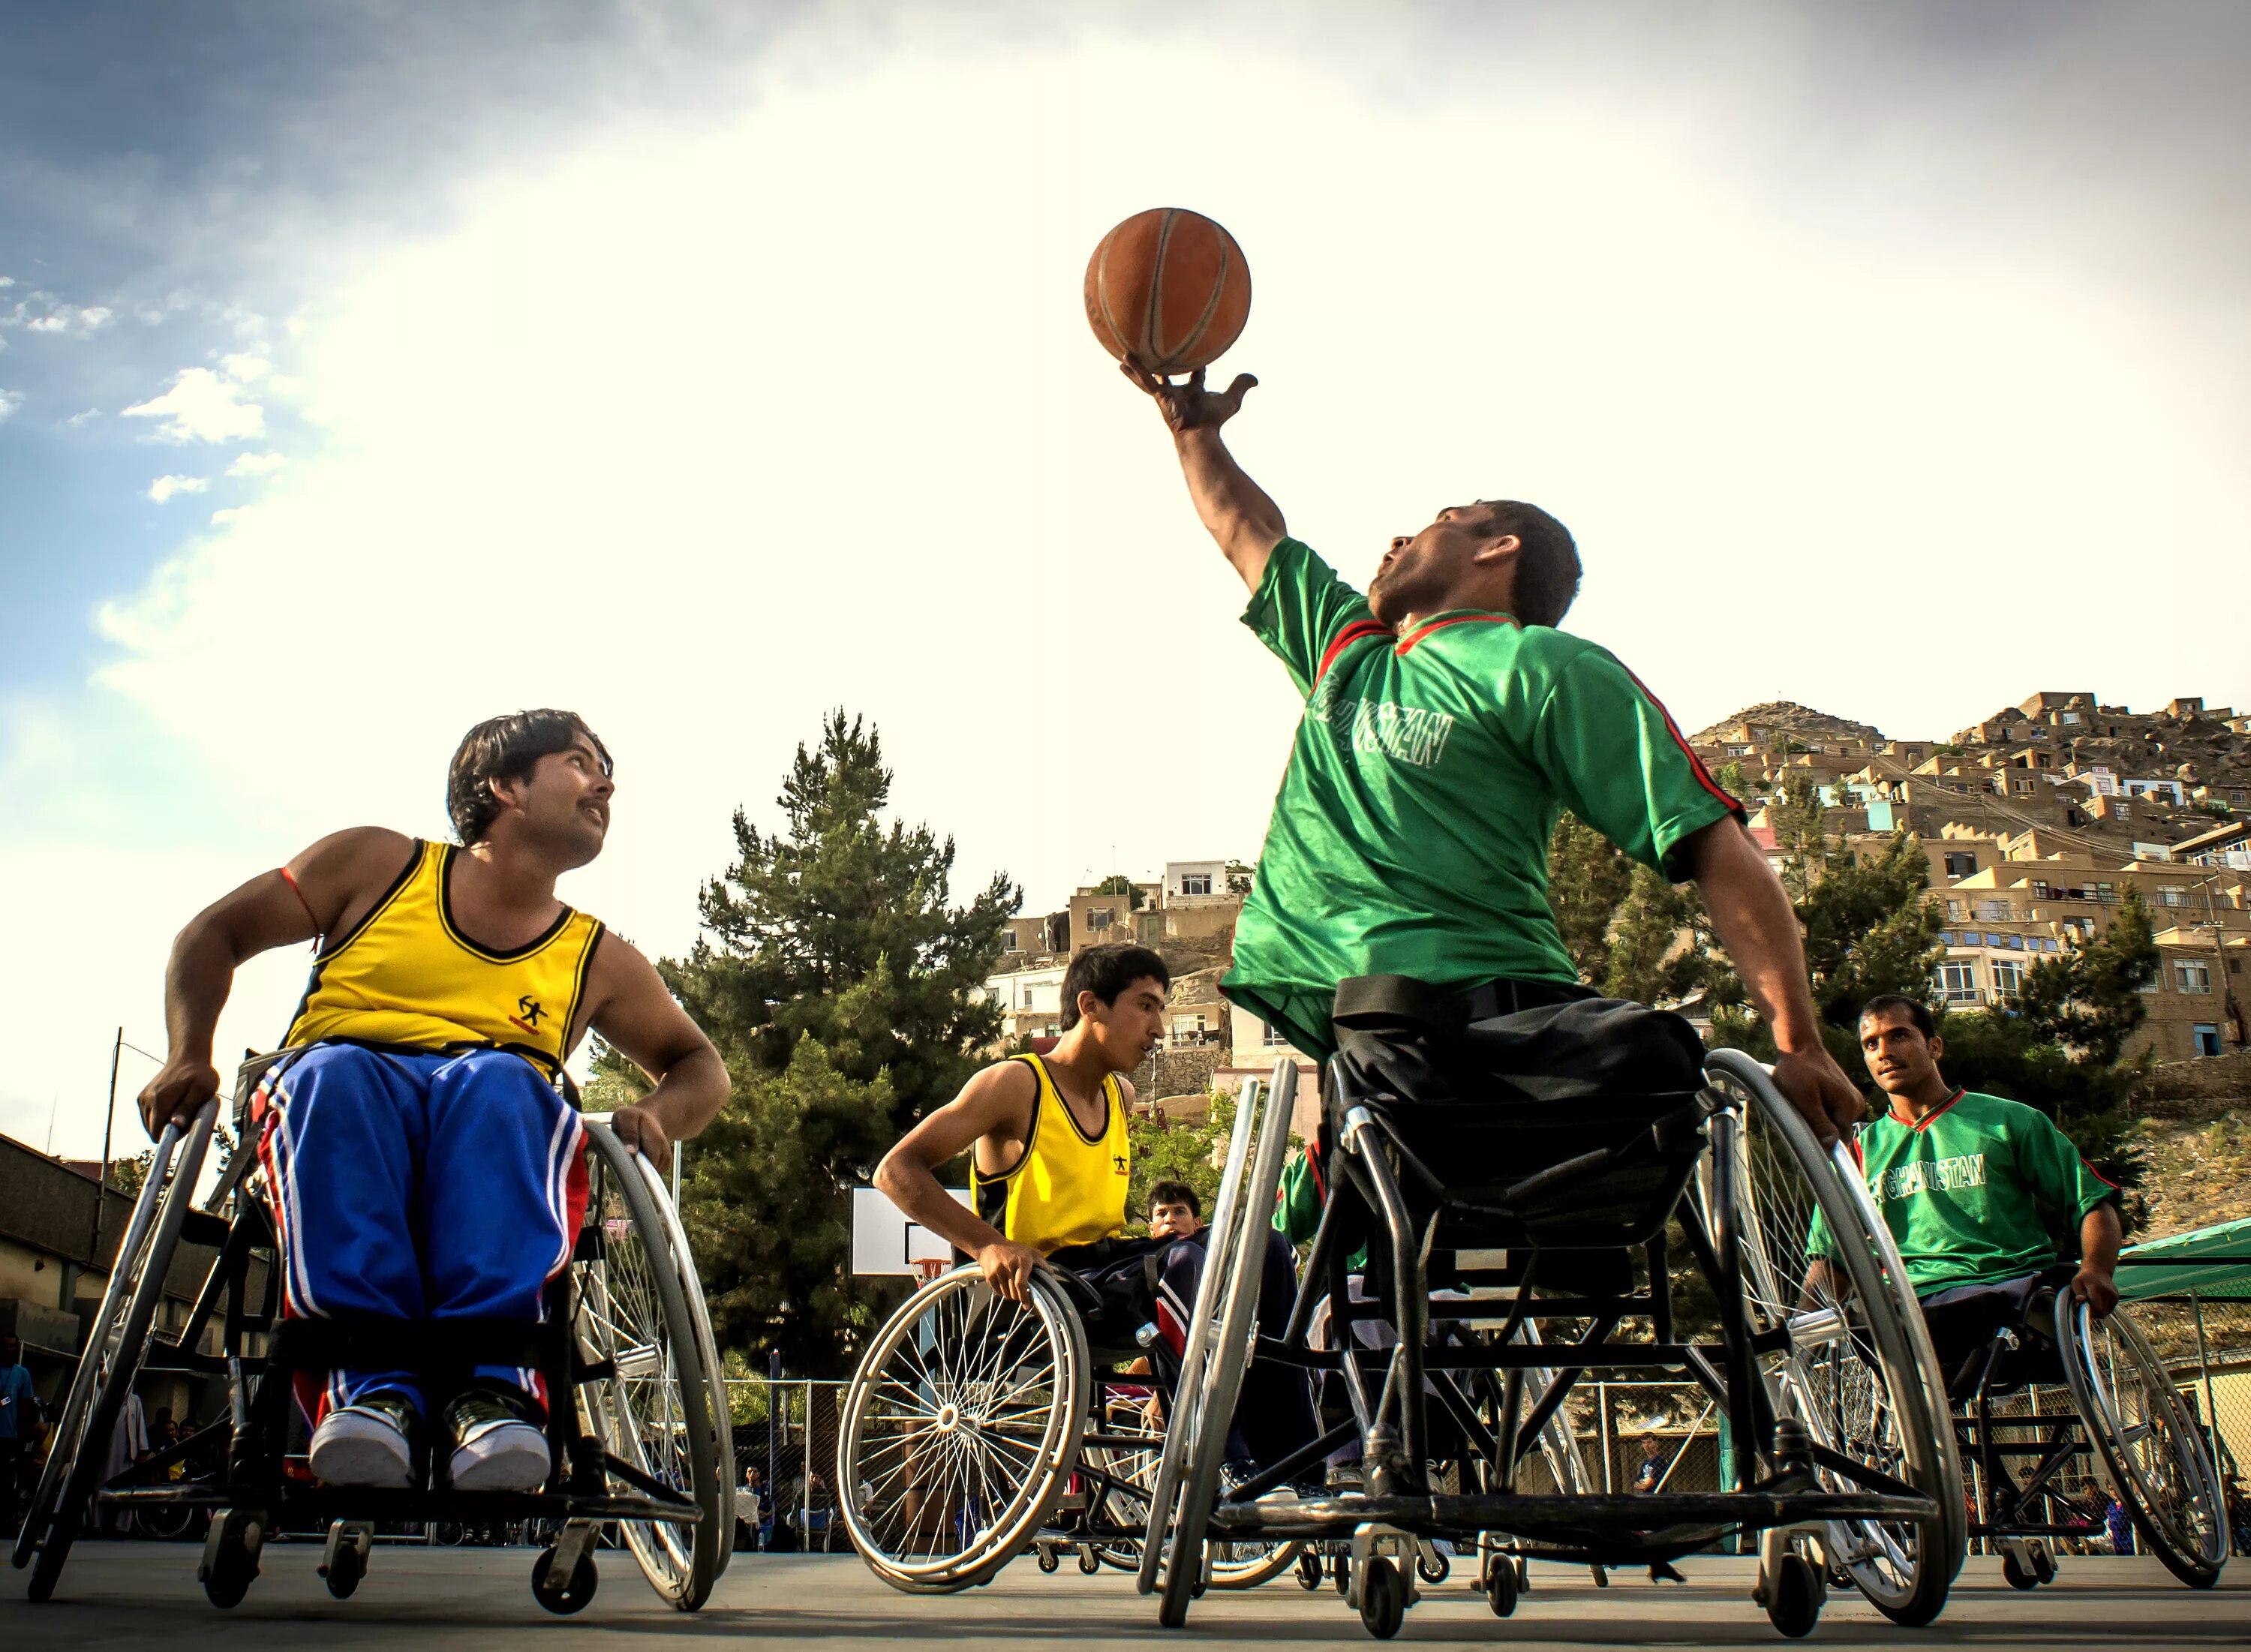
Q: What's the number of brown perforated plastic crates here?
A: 0